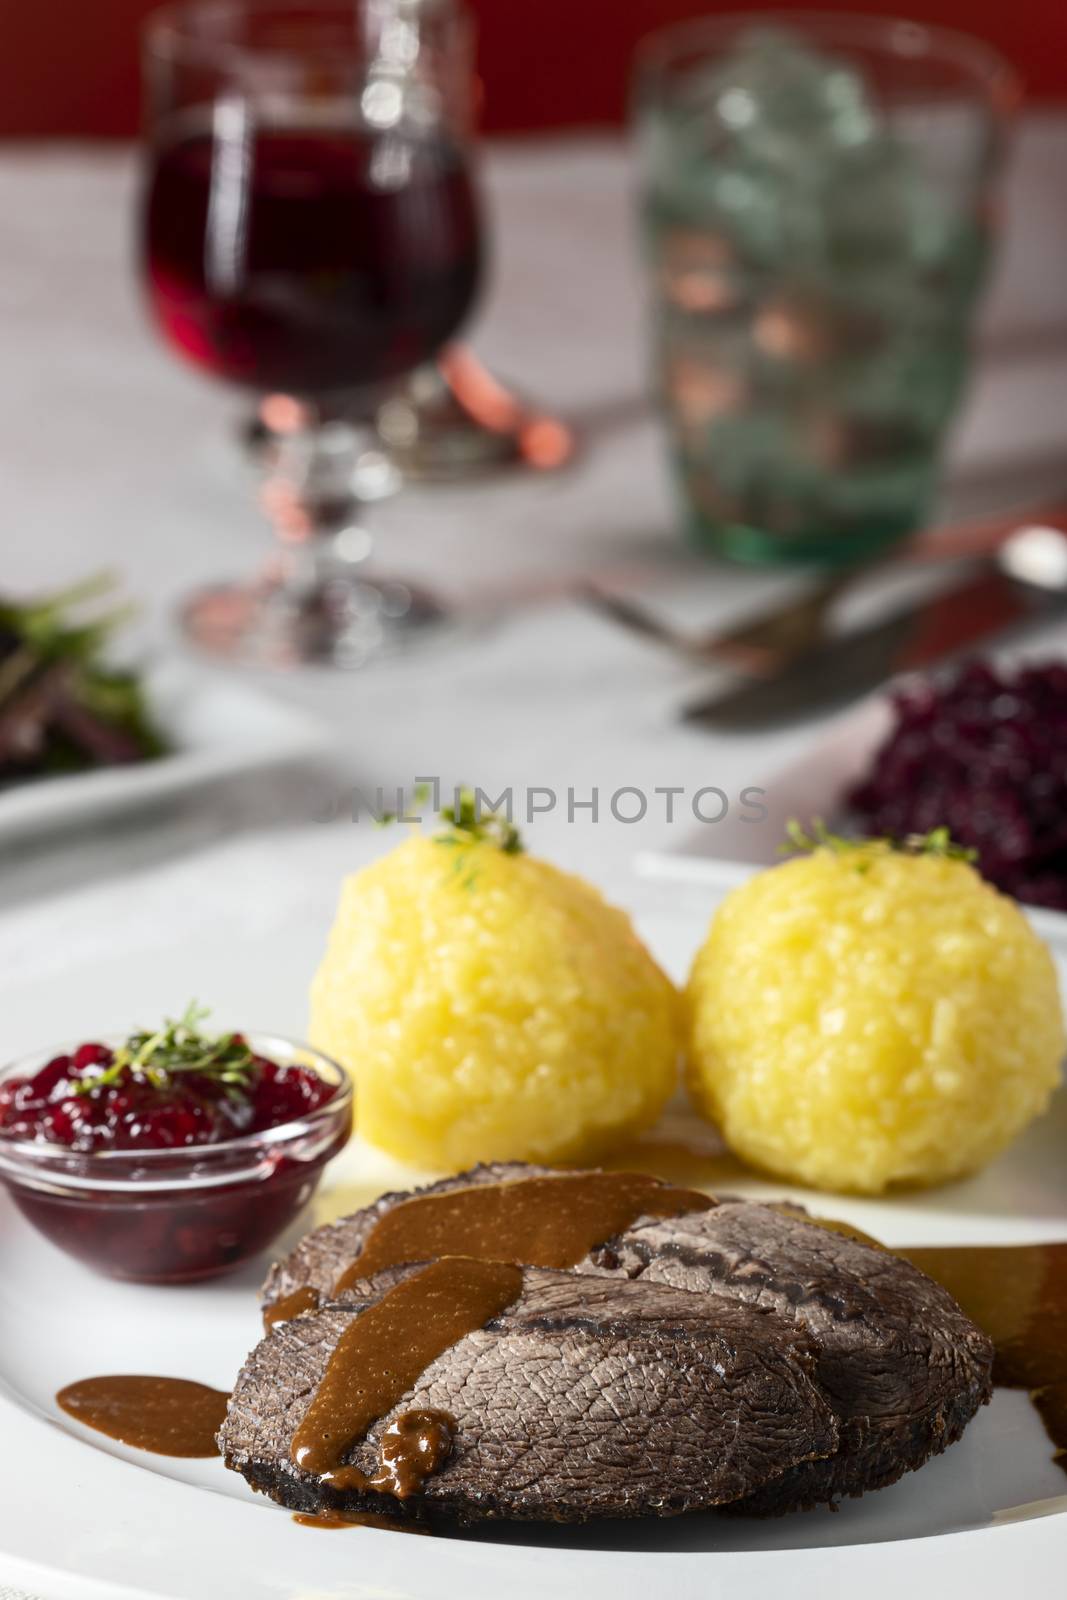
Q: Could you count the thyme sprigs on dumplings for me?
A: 2